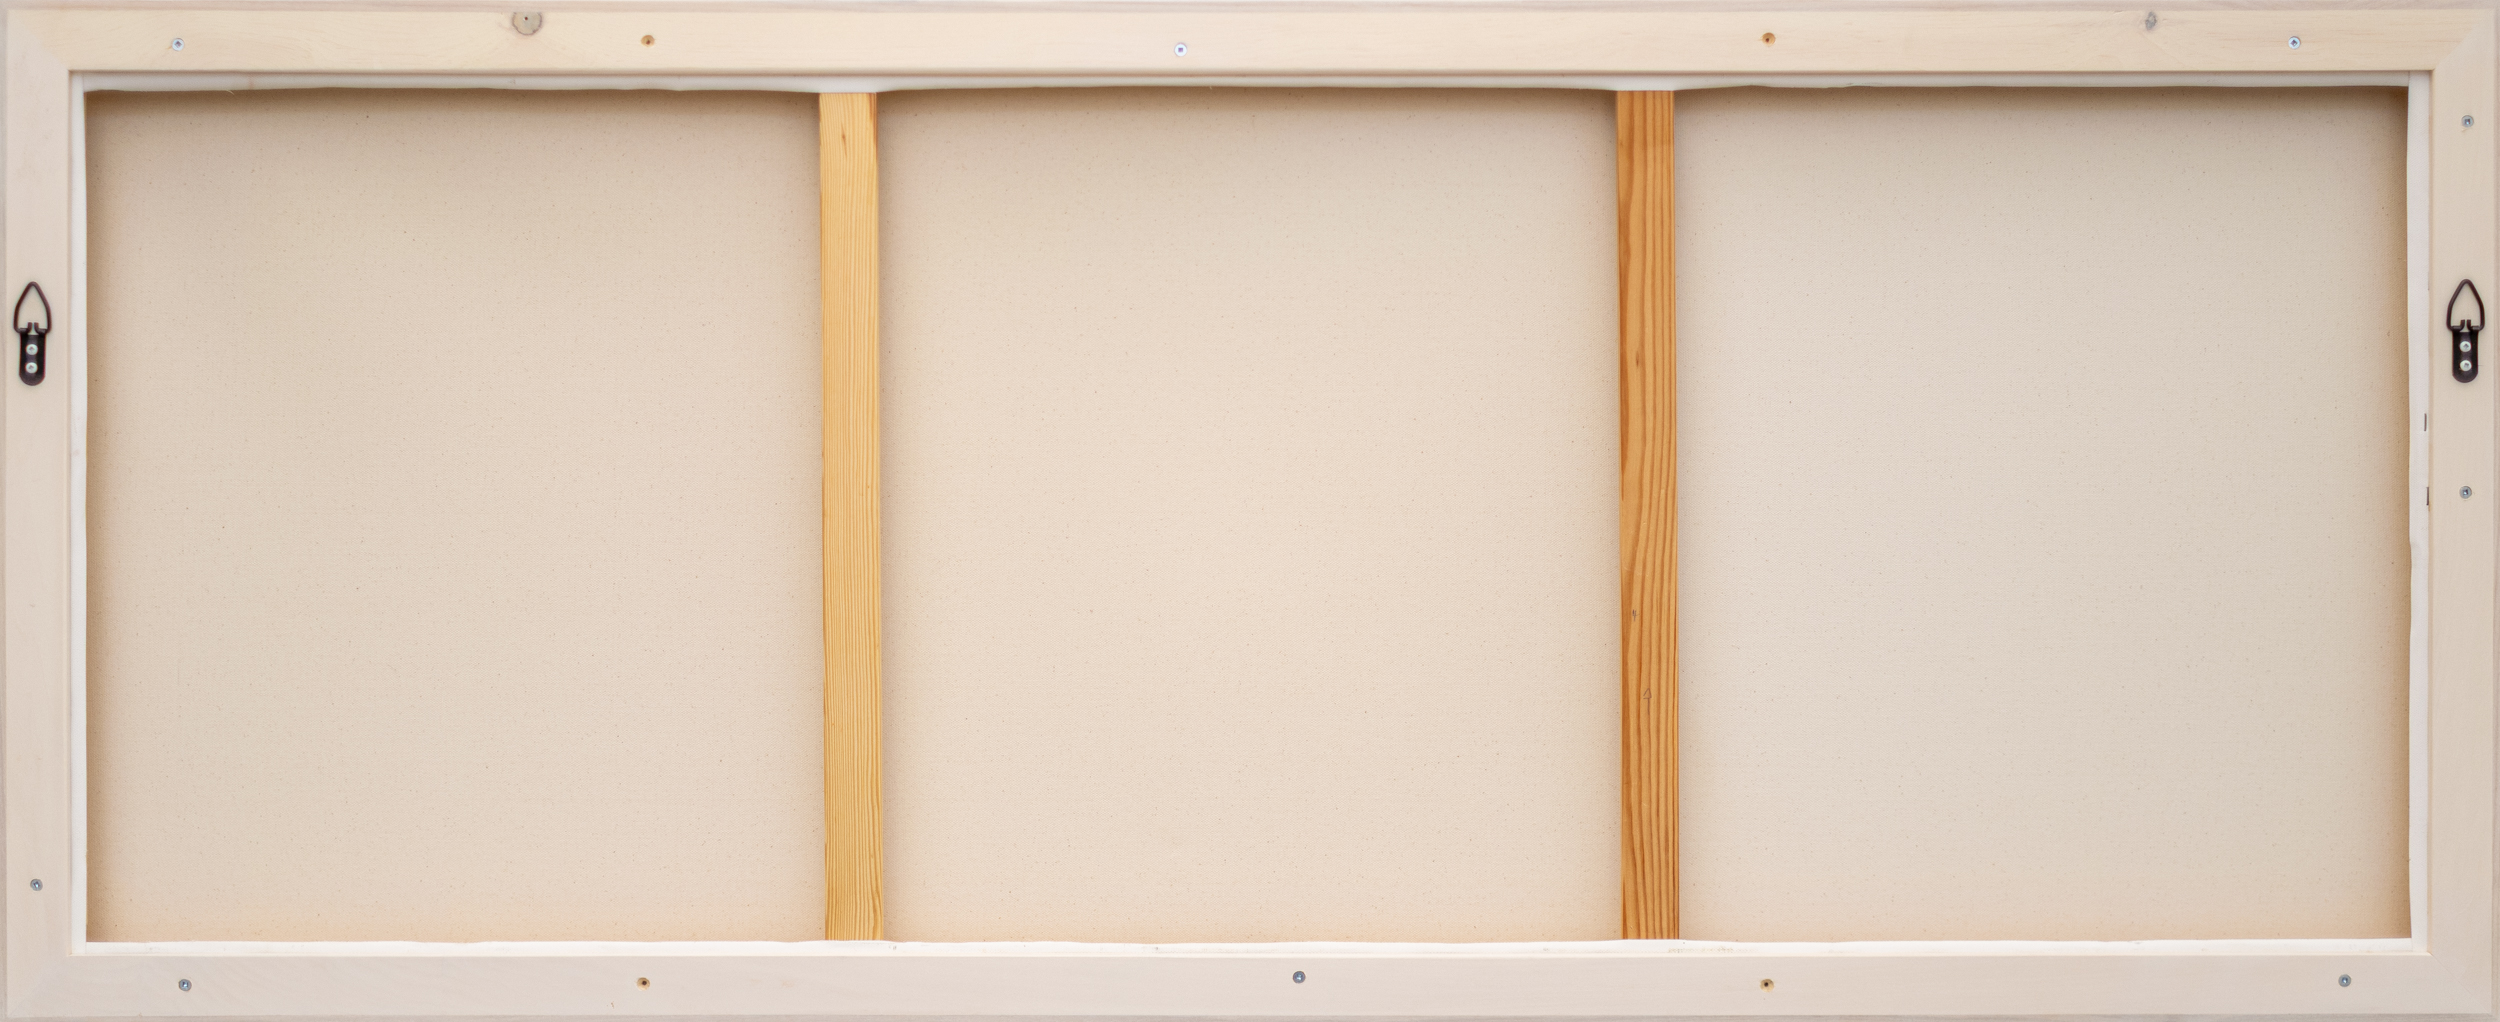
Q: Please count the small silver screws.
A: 13